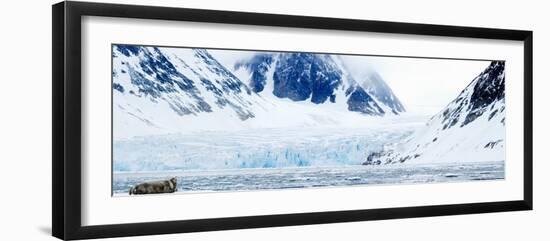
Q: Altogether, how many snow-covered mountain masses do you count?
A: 3